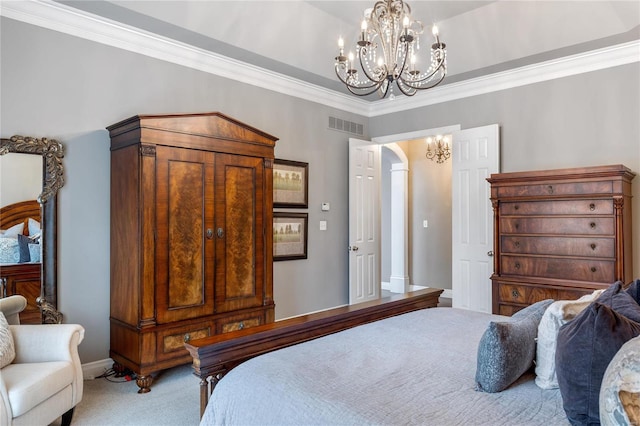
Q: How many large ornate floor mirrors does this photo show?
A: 1